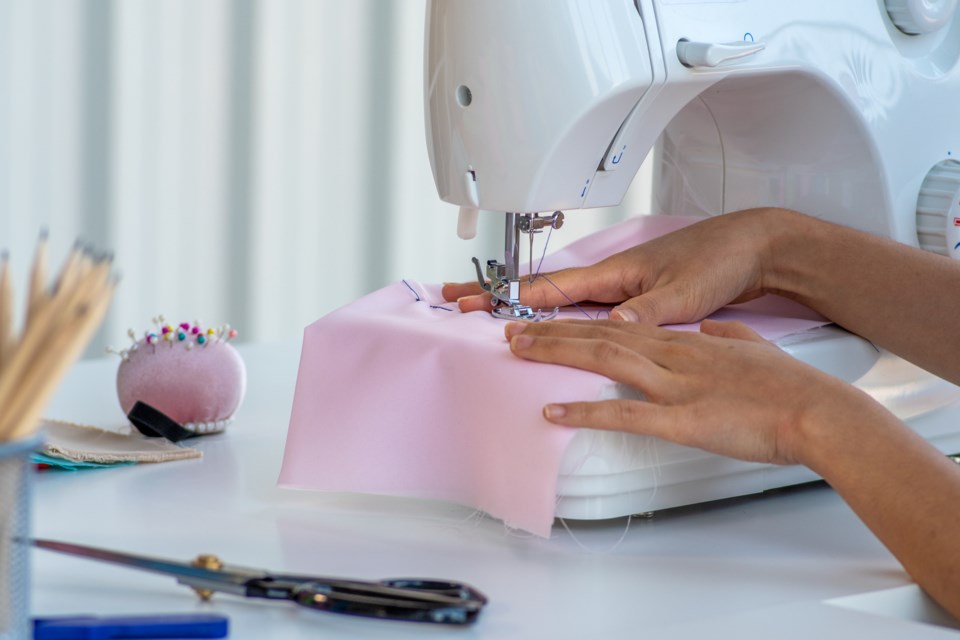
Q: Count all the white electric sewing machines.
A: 1